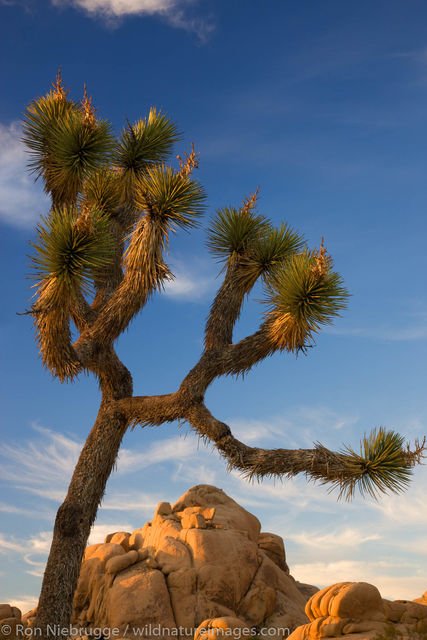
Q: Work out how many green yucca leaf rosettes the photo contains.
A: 10